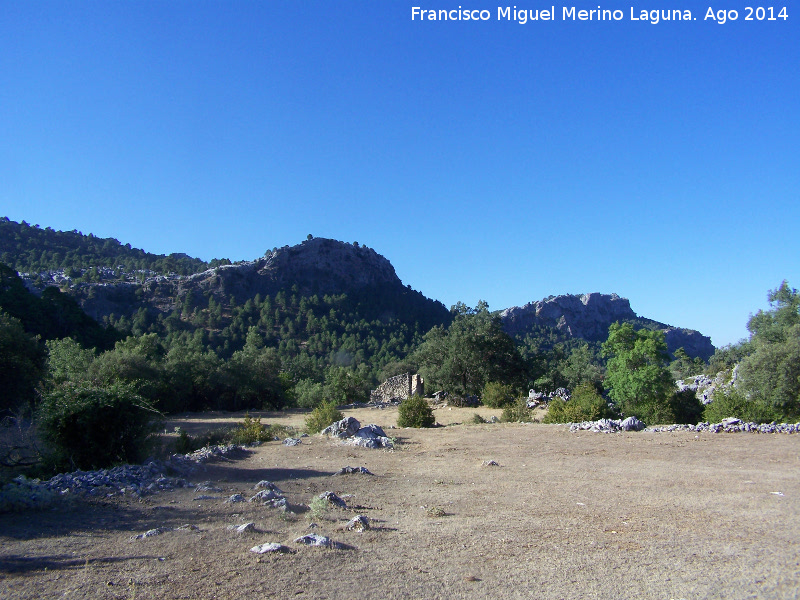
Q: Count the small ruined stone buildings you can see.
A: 1